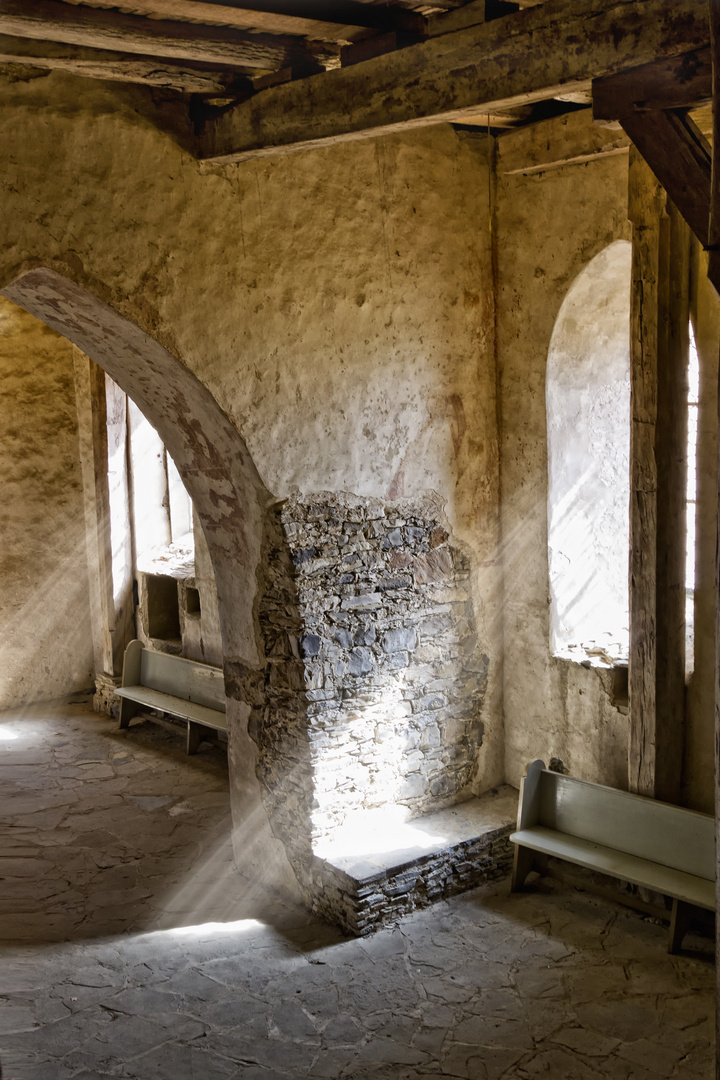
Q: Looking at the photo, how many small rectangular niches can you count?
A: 2